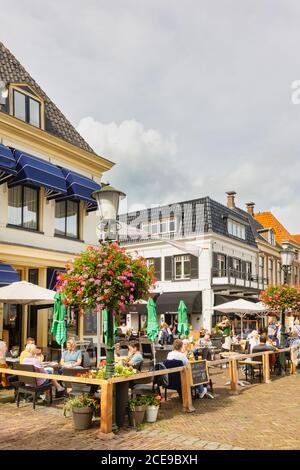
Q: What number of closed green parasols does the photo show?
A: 4